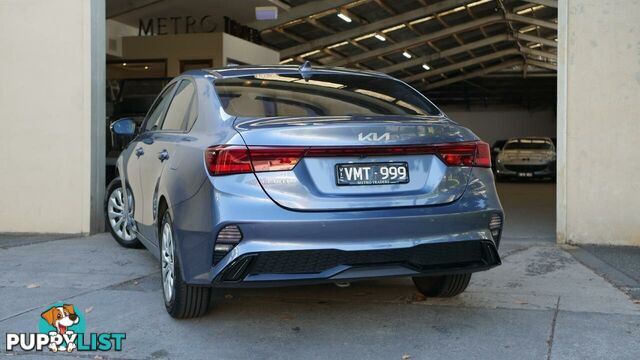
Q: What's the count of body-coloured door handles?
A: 2